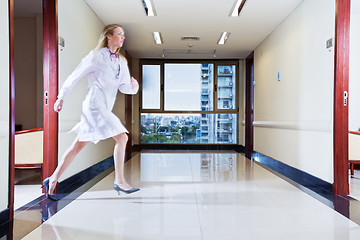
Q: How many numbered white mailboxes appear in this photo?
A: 0